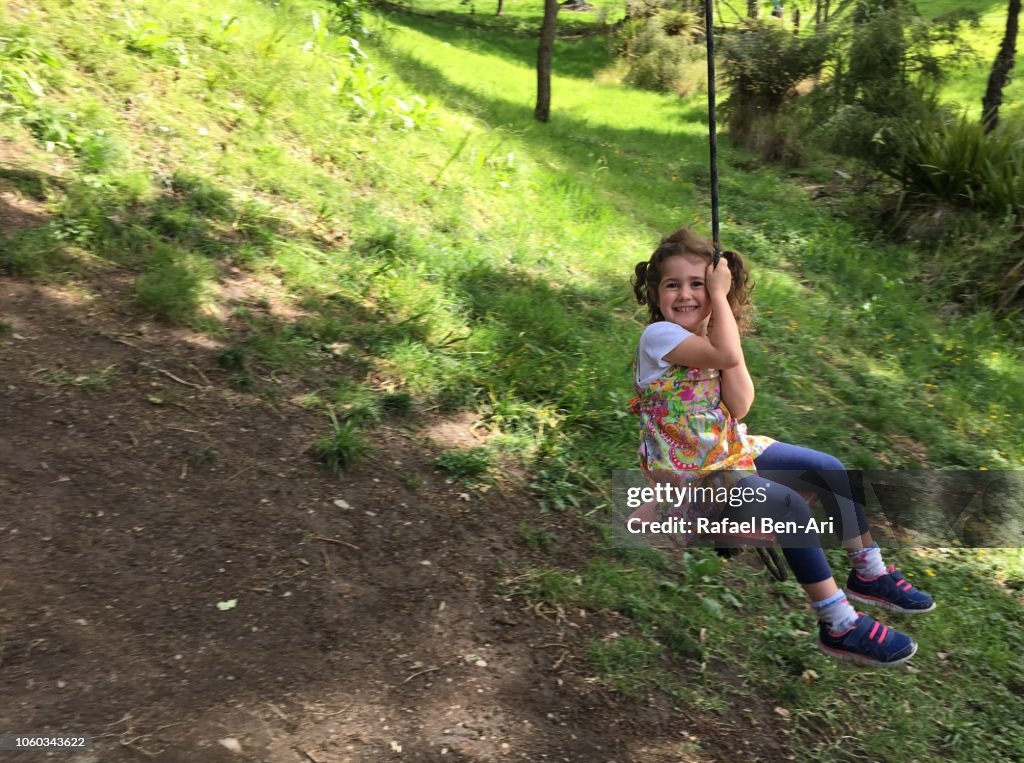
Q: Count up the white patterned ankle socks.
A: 2